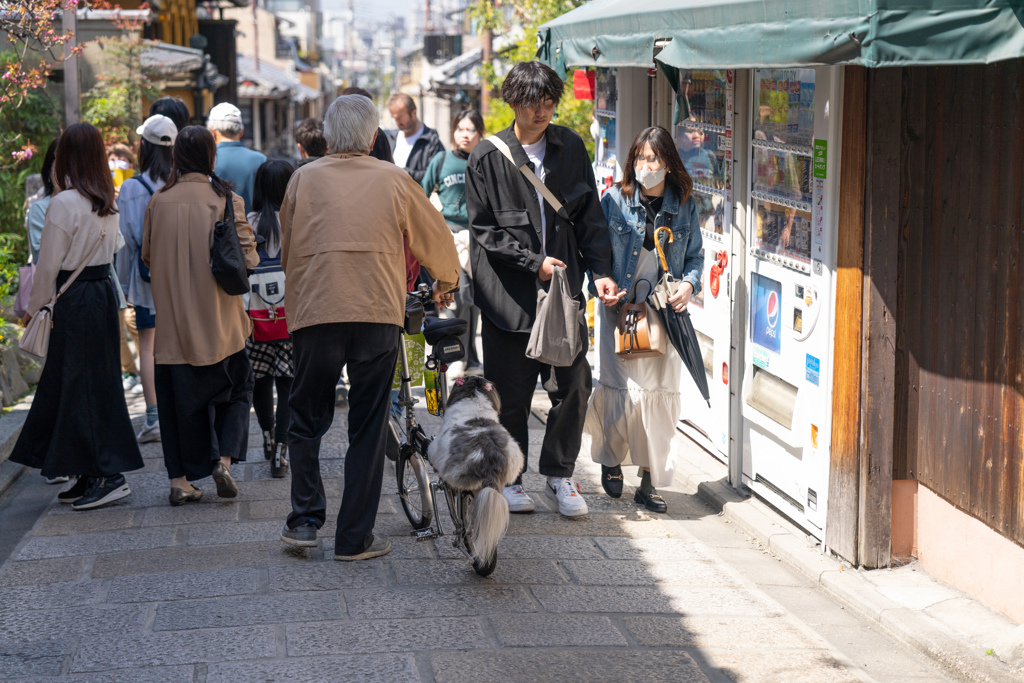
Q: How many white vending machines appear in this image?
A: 3